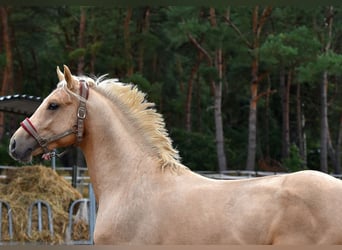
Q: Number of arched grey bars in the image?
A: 3